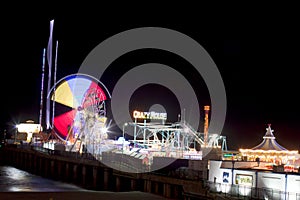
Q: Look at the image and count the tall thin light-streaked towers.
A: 3